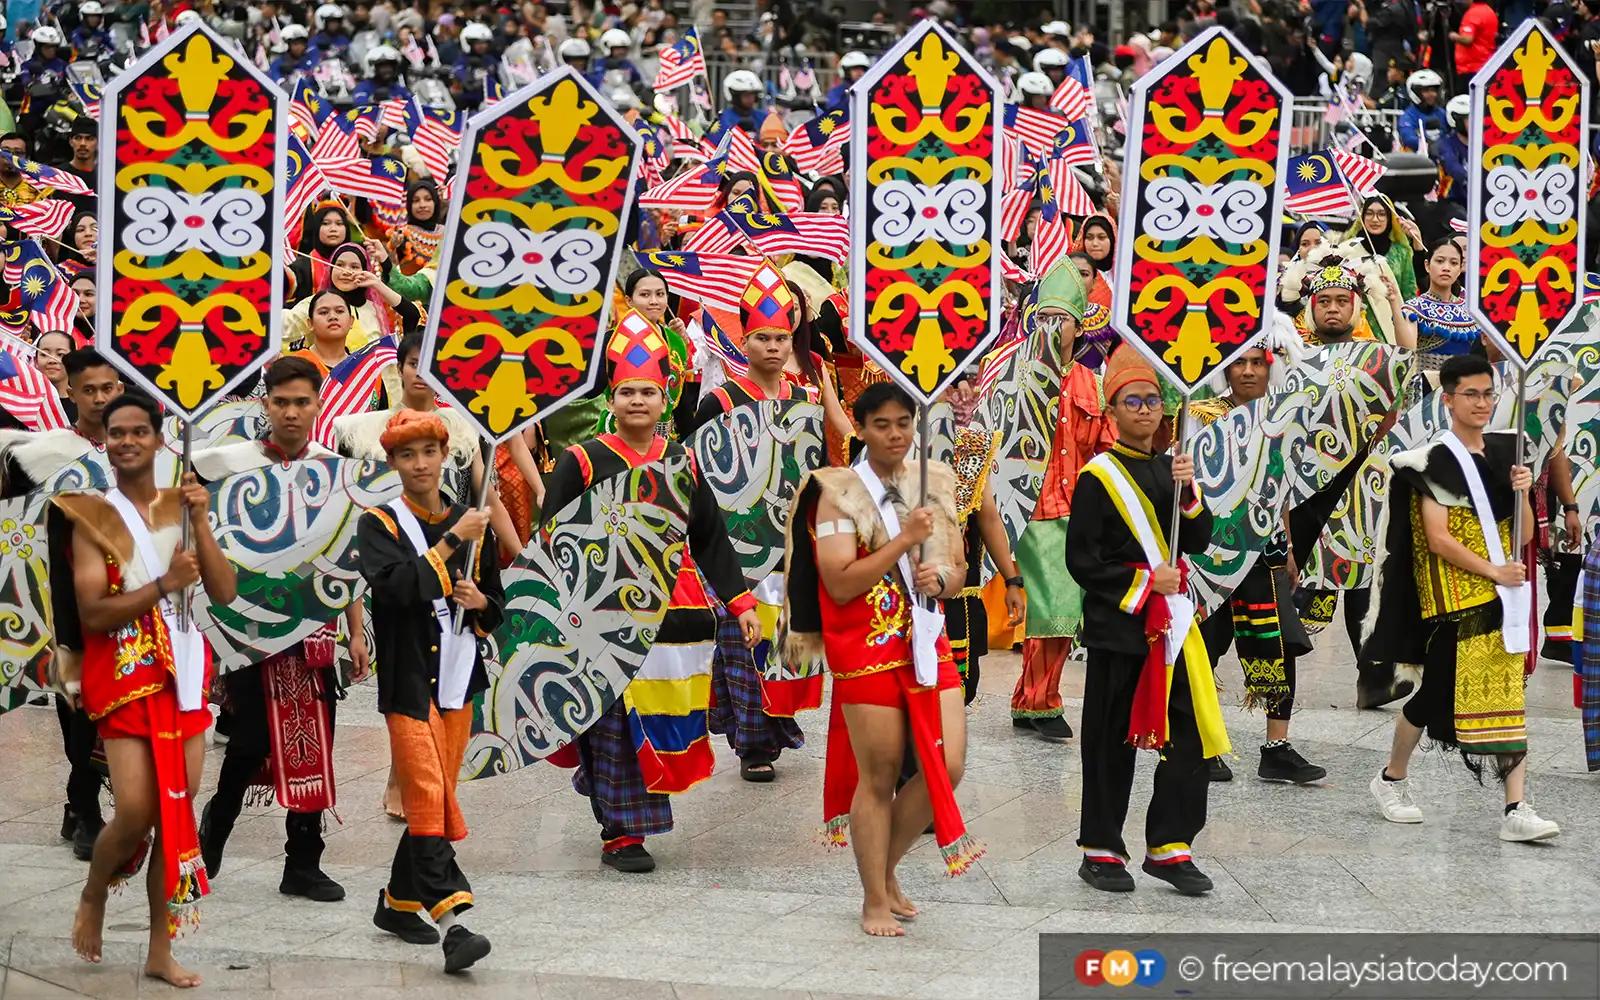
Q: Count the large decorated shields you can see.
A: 5